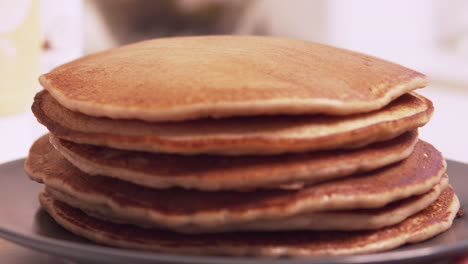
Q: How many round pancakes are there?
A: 6